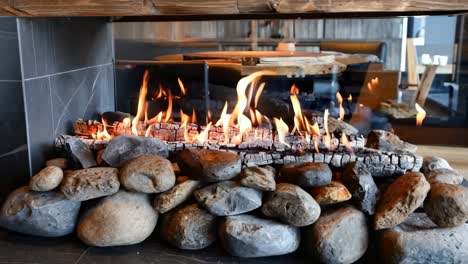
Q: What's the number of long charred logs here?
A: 2